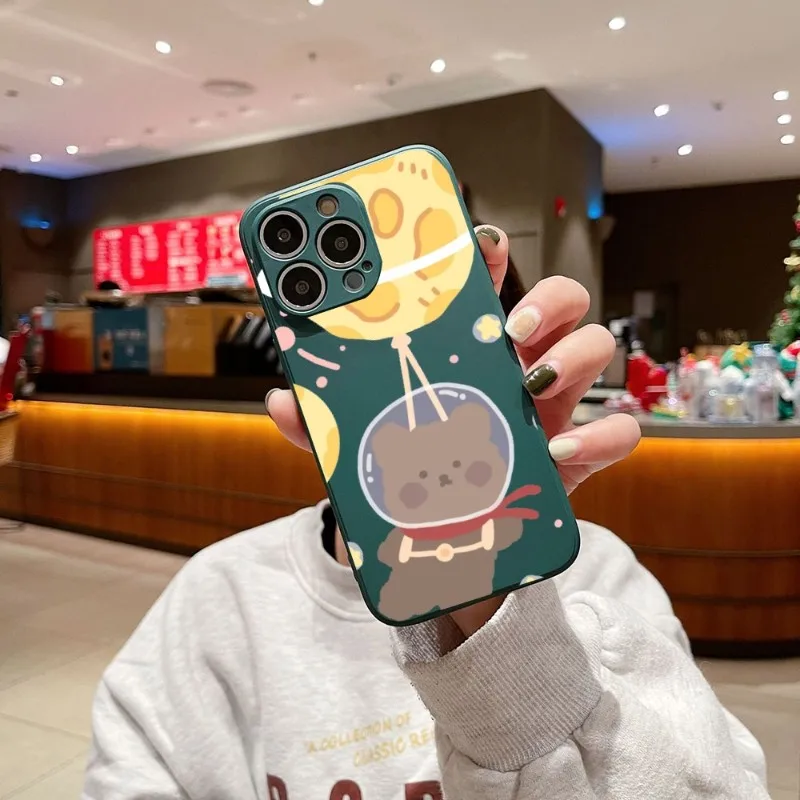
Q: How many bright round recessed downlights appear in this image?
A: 12